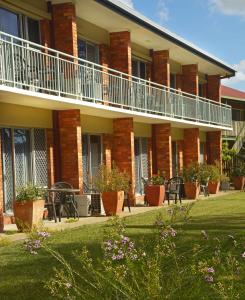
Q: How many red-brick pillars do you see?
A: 10